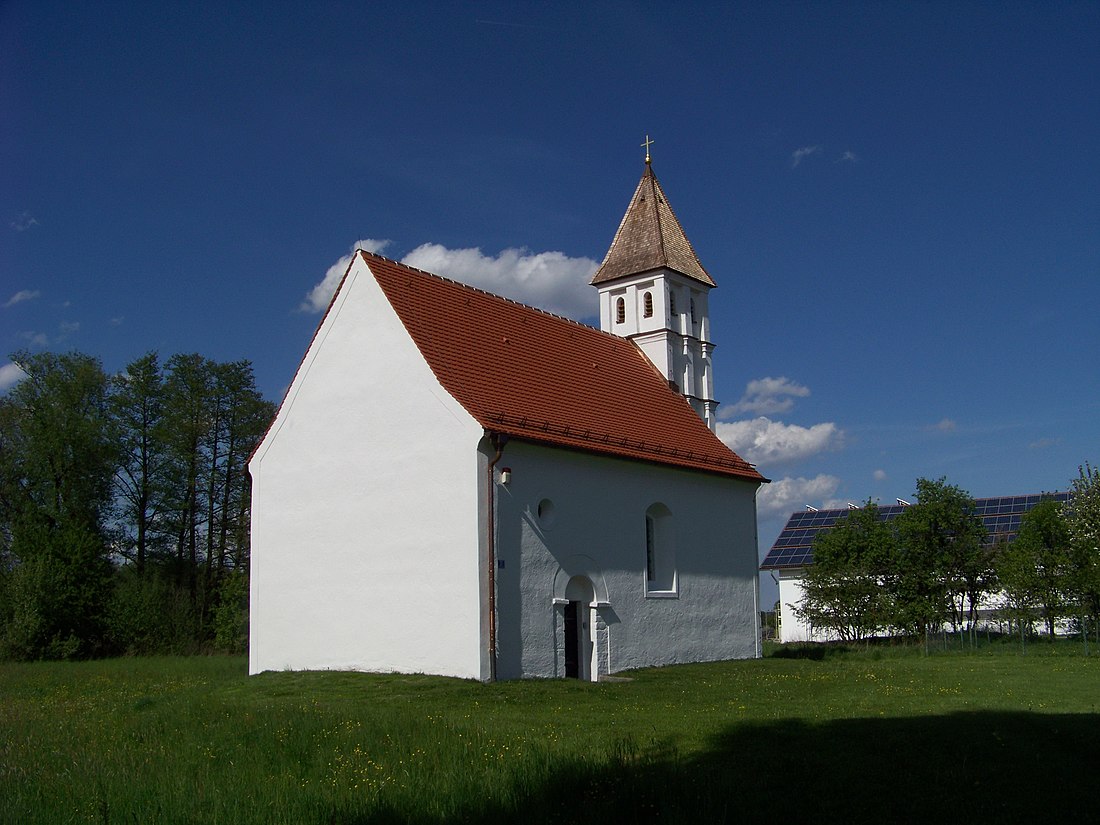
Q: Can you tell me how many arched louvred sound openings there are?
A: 4